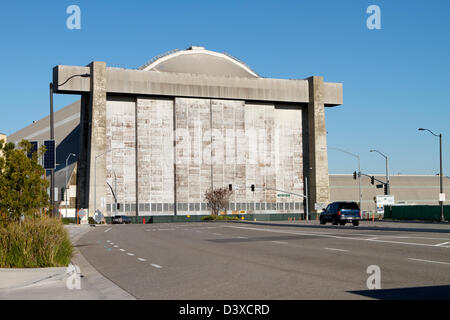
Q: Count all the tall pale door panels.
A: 6